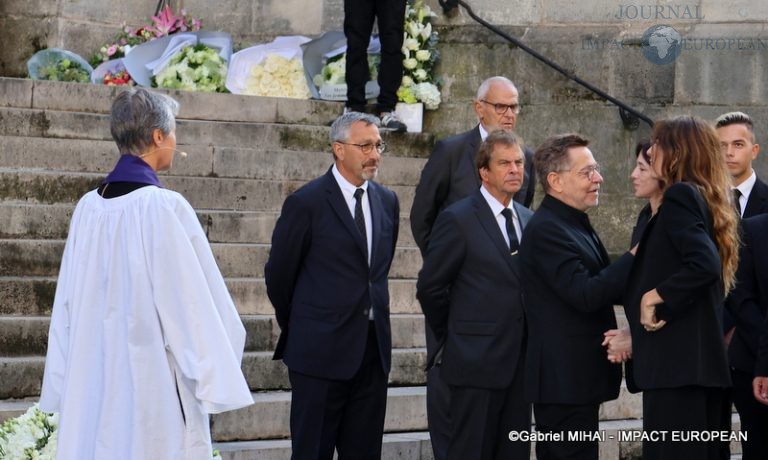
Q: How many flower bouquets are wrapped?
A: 5